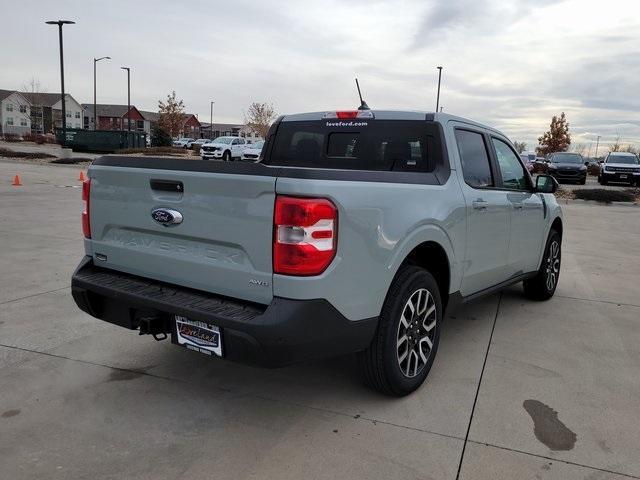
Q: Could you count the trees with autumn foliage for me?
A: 3